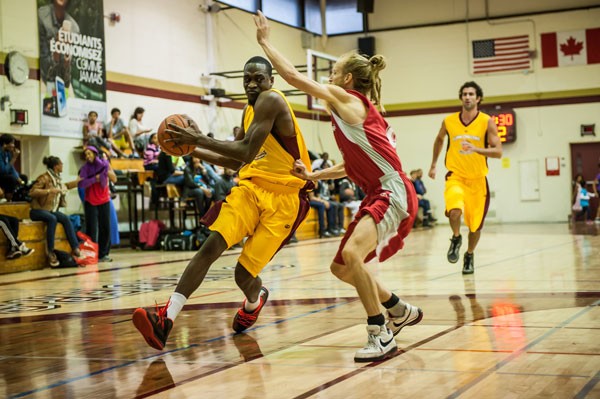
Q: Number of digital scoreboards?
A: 1